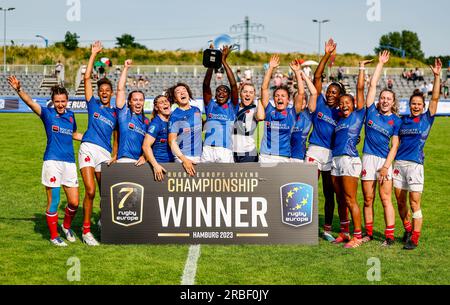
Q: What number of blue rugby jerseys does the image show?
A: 12